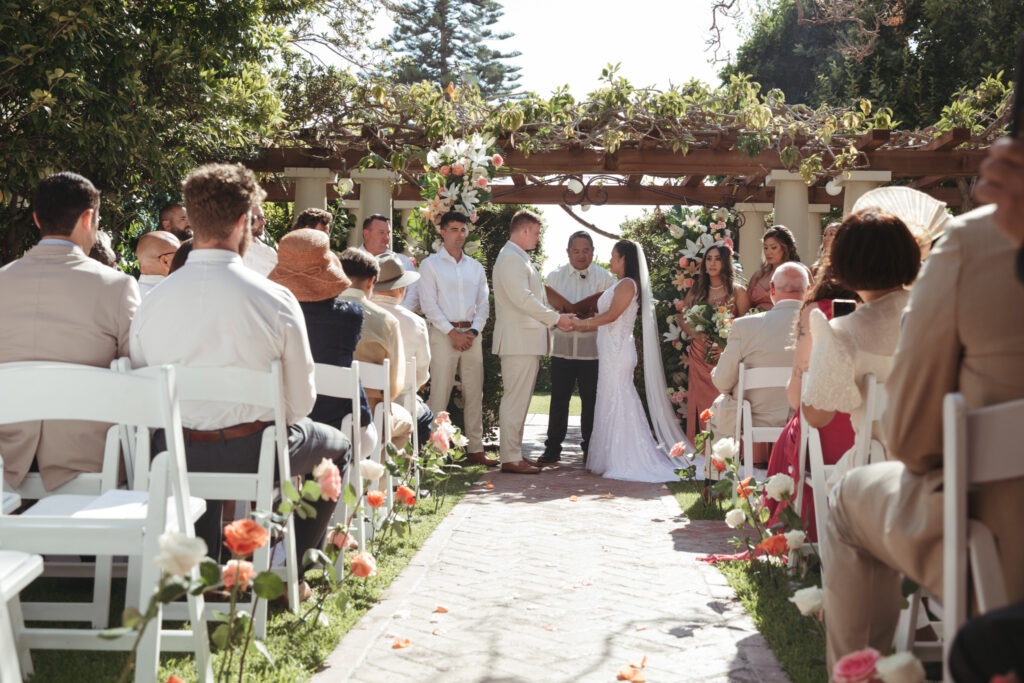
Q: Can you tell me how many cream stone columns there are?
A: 8